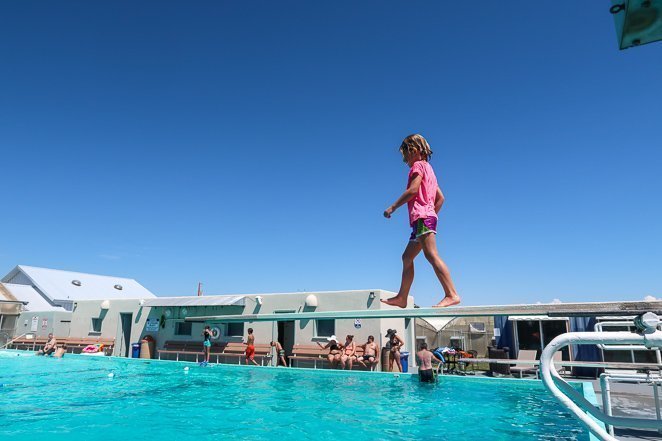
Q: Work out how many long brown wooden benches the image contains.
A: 3